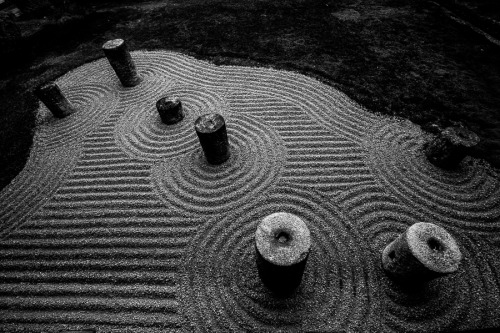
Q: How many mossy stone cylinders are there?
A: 7